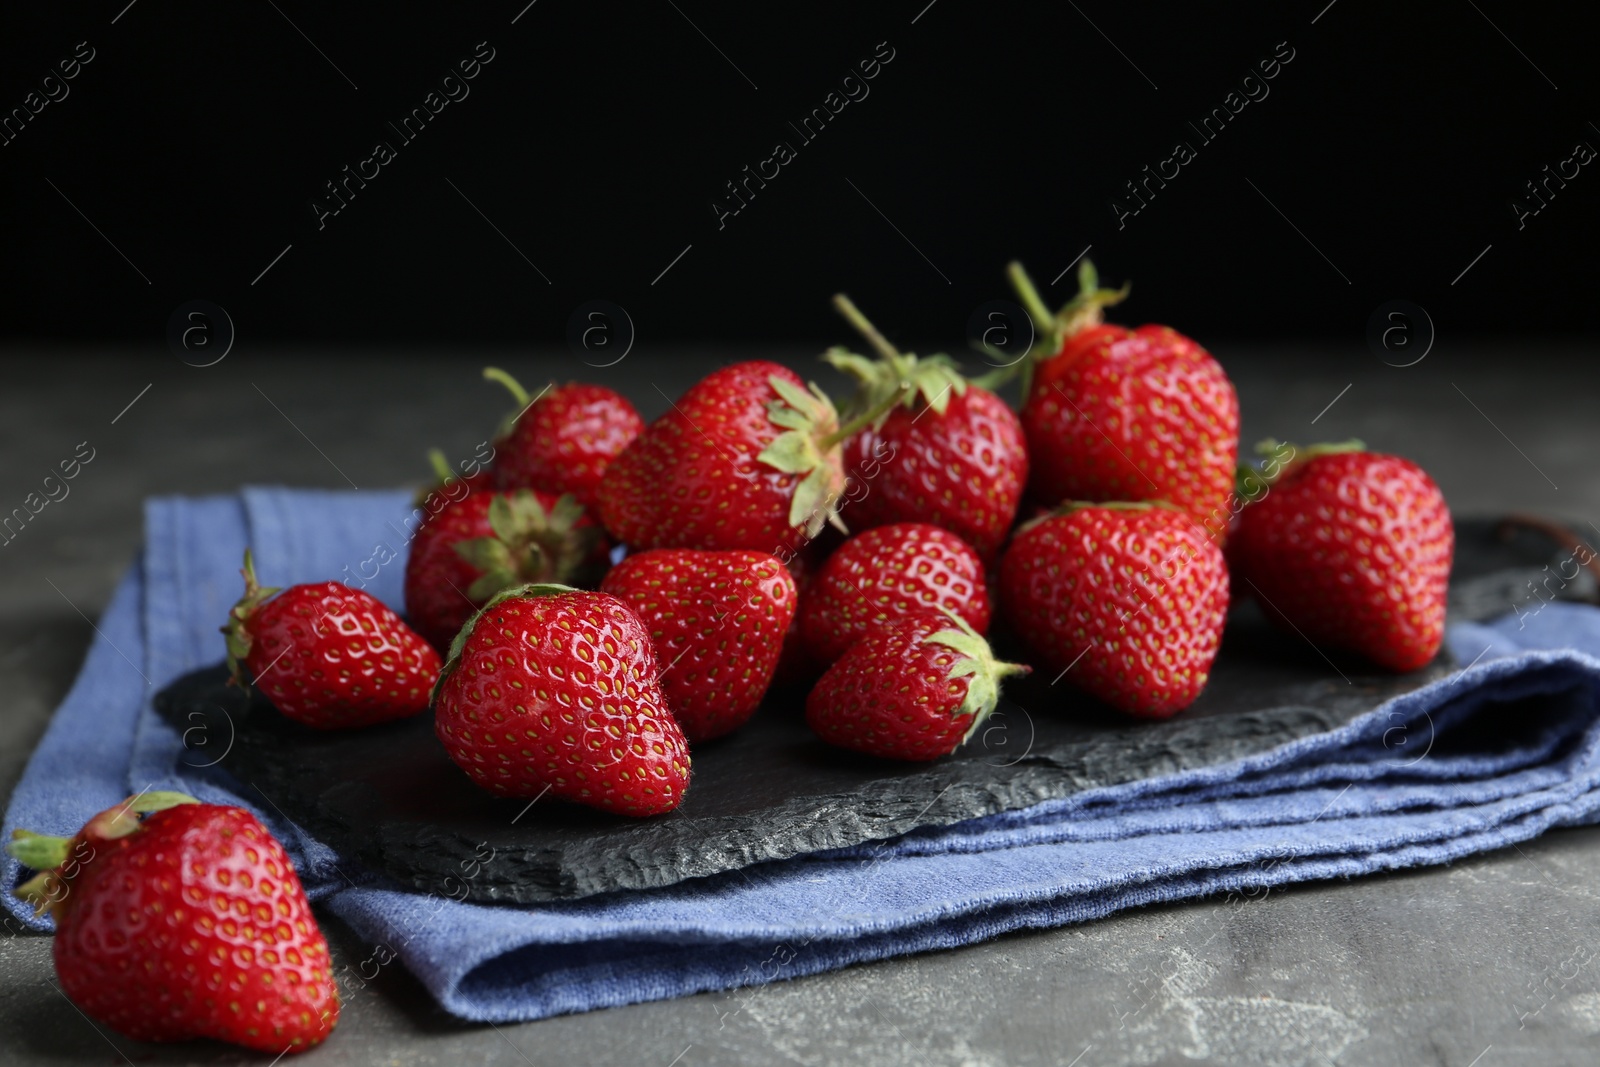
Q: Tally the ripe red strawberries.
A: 14